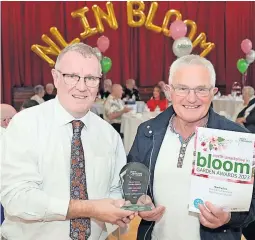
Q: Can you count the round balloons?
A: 8